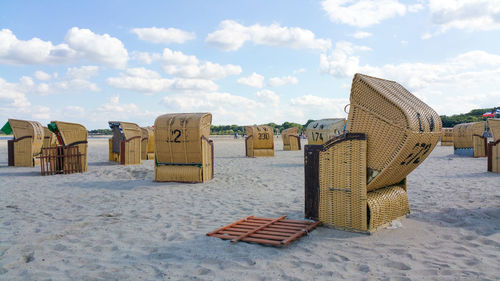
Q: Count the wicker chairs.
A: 13